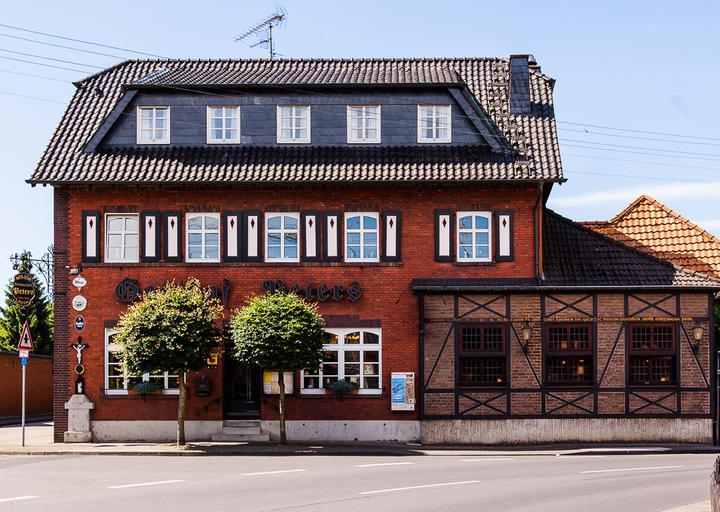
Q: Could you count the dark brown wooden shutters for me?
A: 10